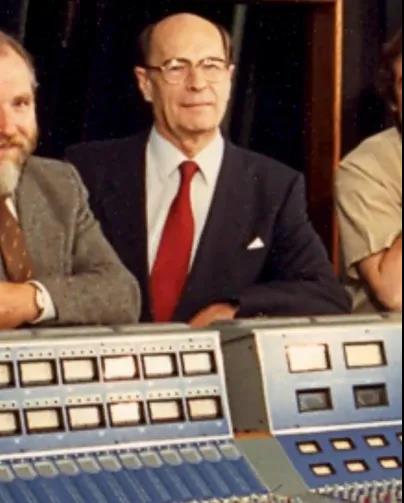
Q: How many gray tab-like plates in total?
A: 12